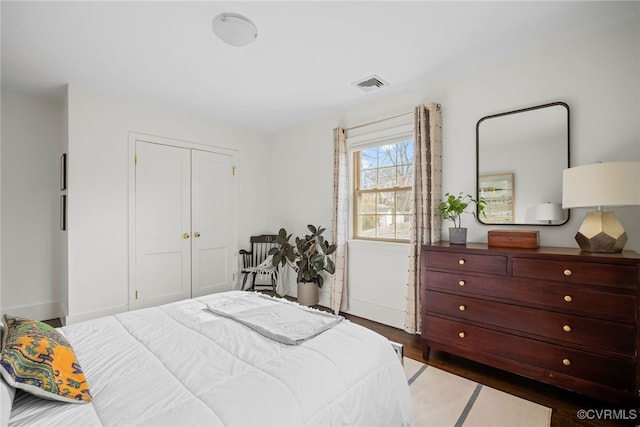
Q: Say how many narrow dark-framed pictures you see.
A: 2